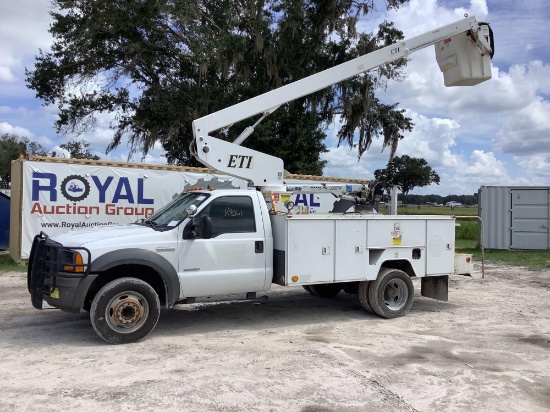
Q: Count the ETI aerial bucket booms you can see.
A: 1